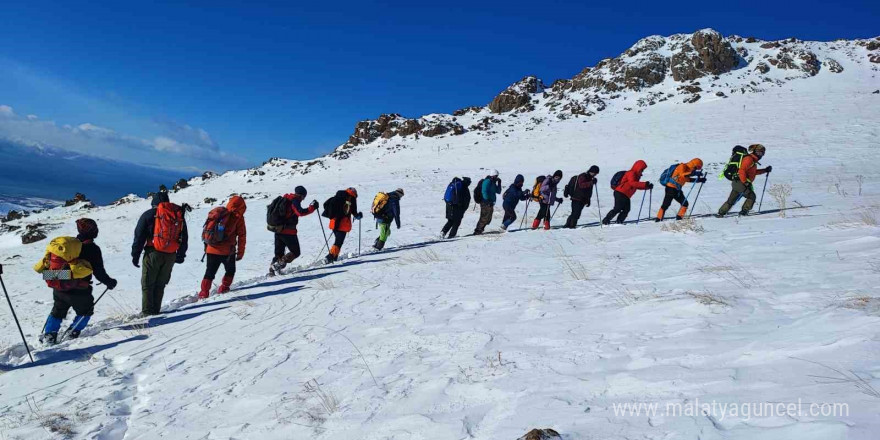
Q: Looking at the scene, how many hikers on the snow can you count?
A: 14